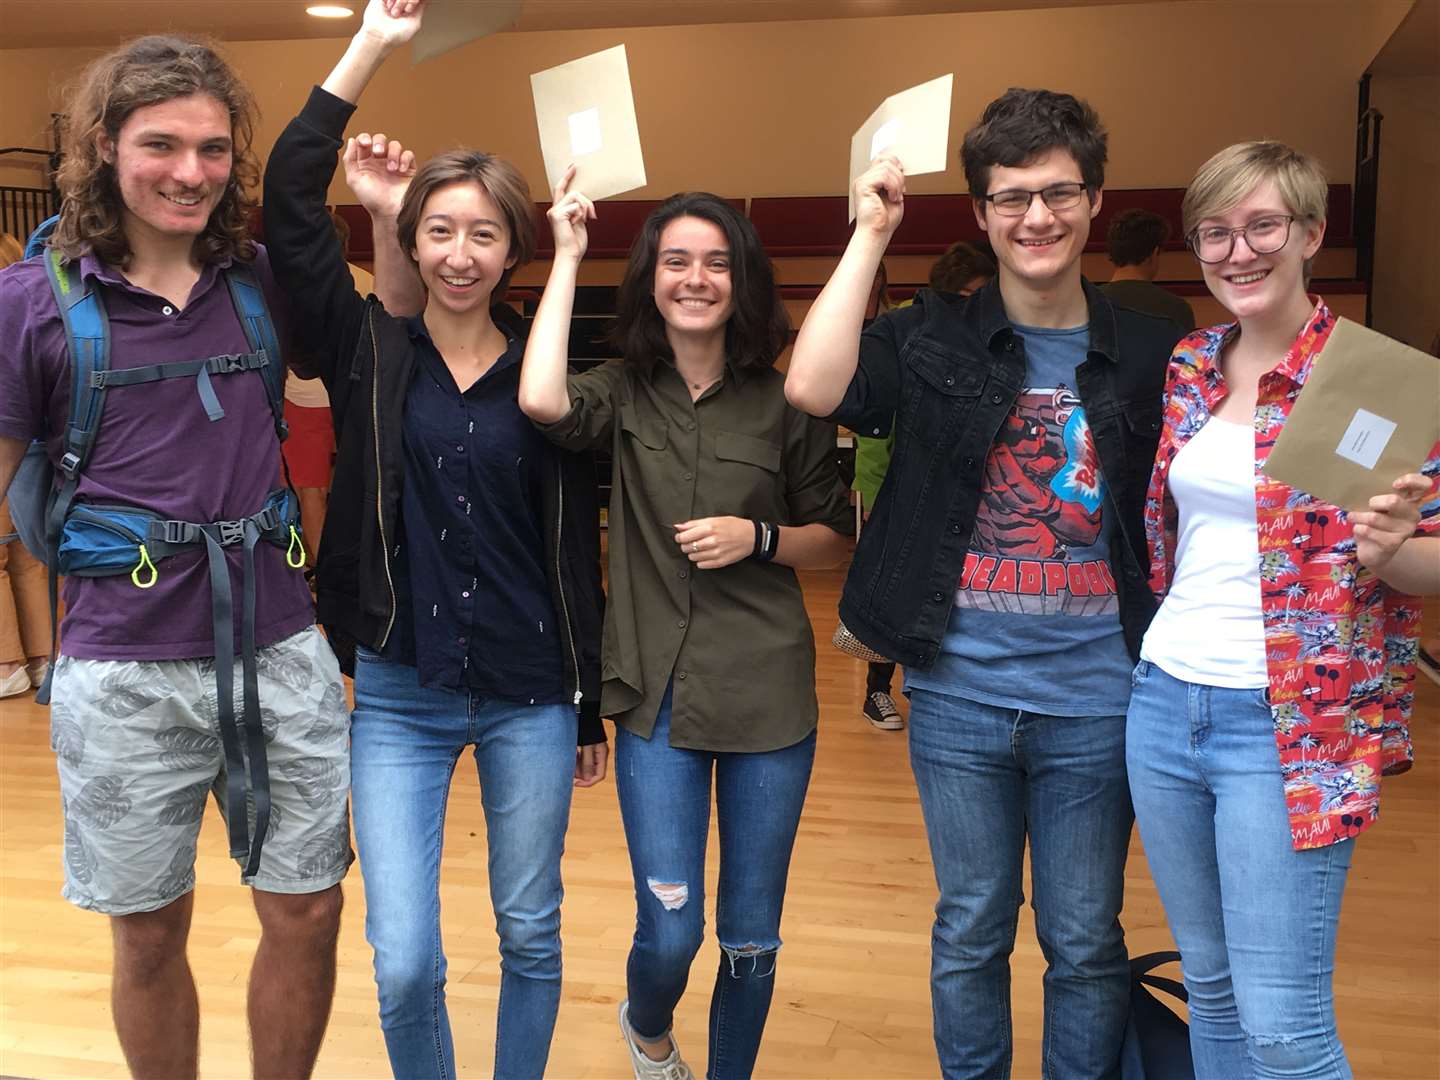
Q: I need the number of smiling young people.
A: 5